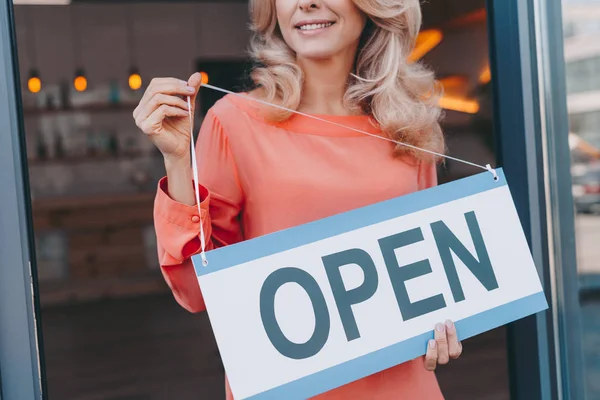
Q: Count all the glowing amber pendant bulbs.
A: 4